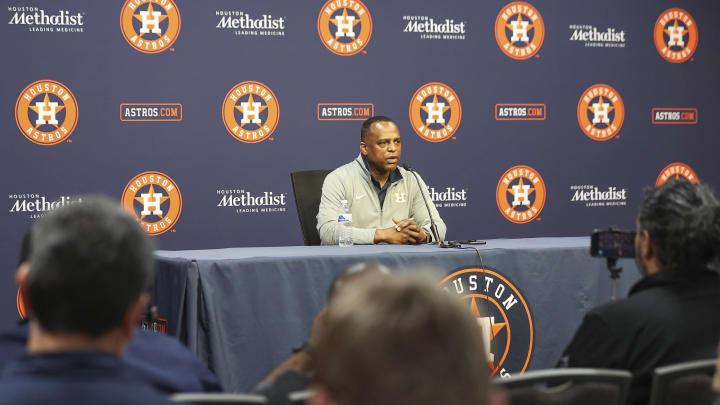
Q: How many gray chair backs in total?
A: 4